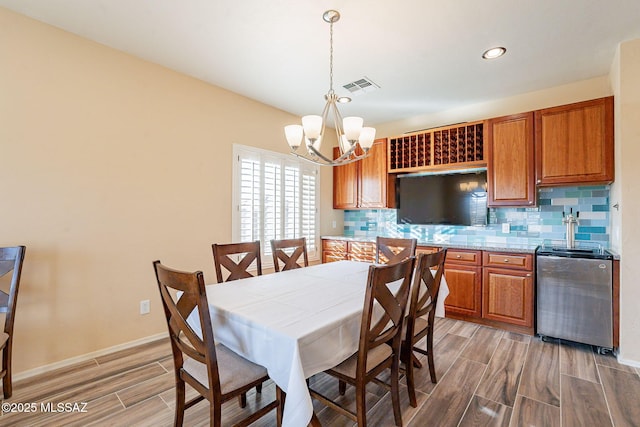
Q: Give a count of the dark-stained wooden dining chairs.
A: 7